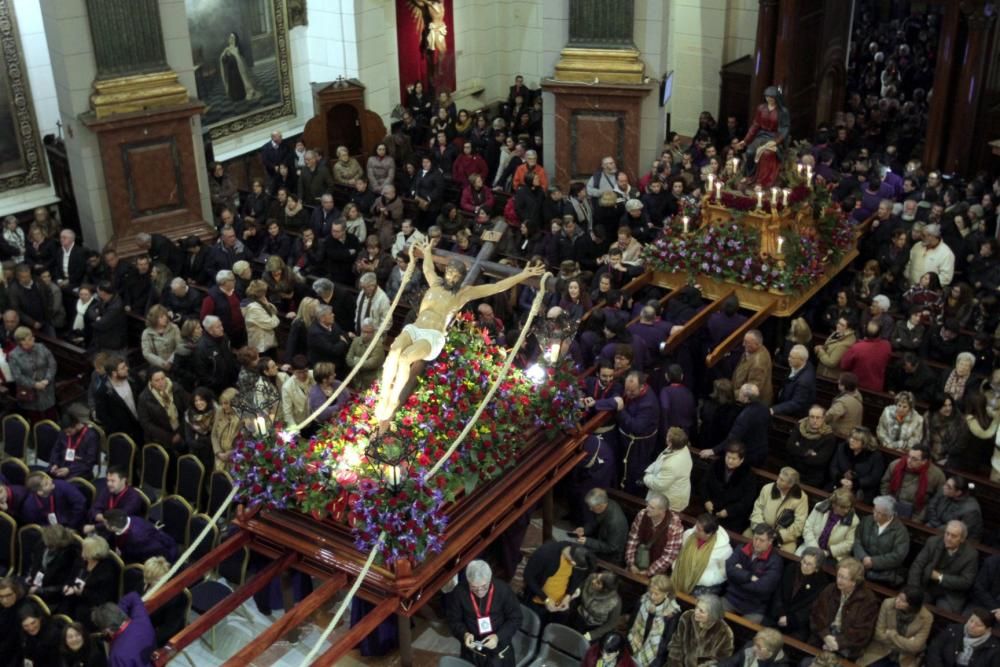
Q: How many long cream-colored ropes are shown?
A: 2